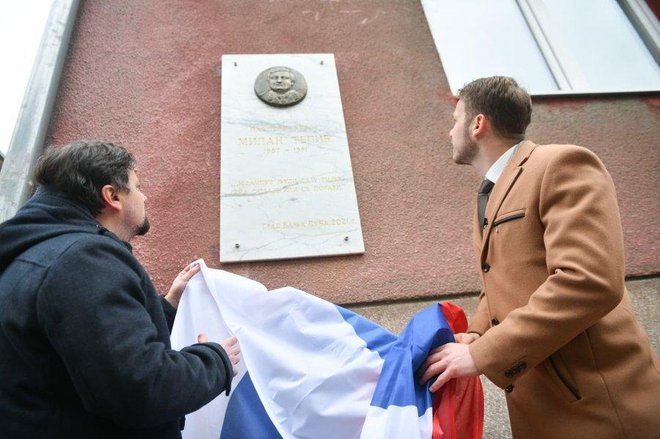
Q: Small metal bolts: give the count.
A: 4